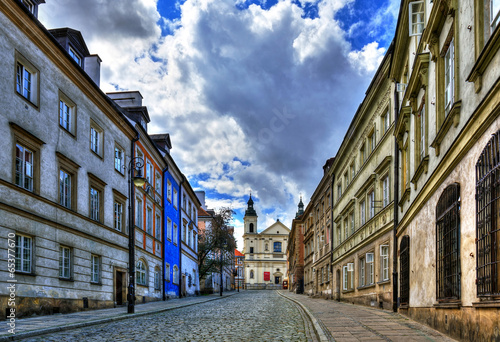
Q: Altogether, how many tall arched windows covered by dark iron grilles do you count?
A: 3